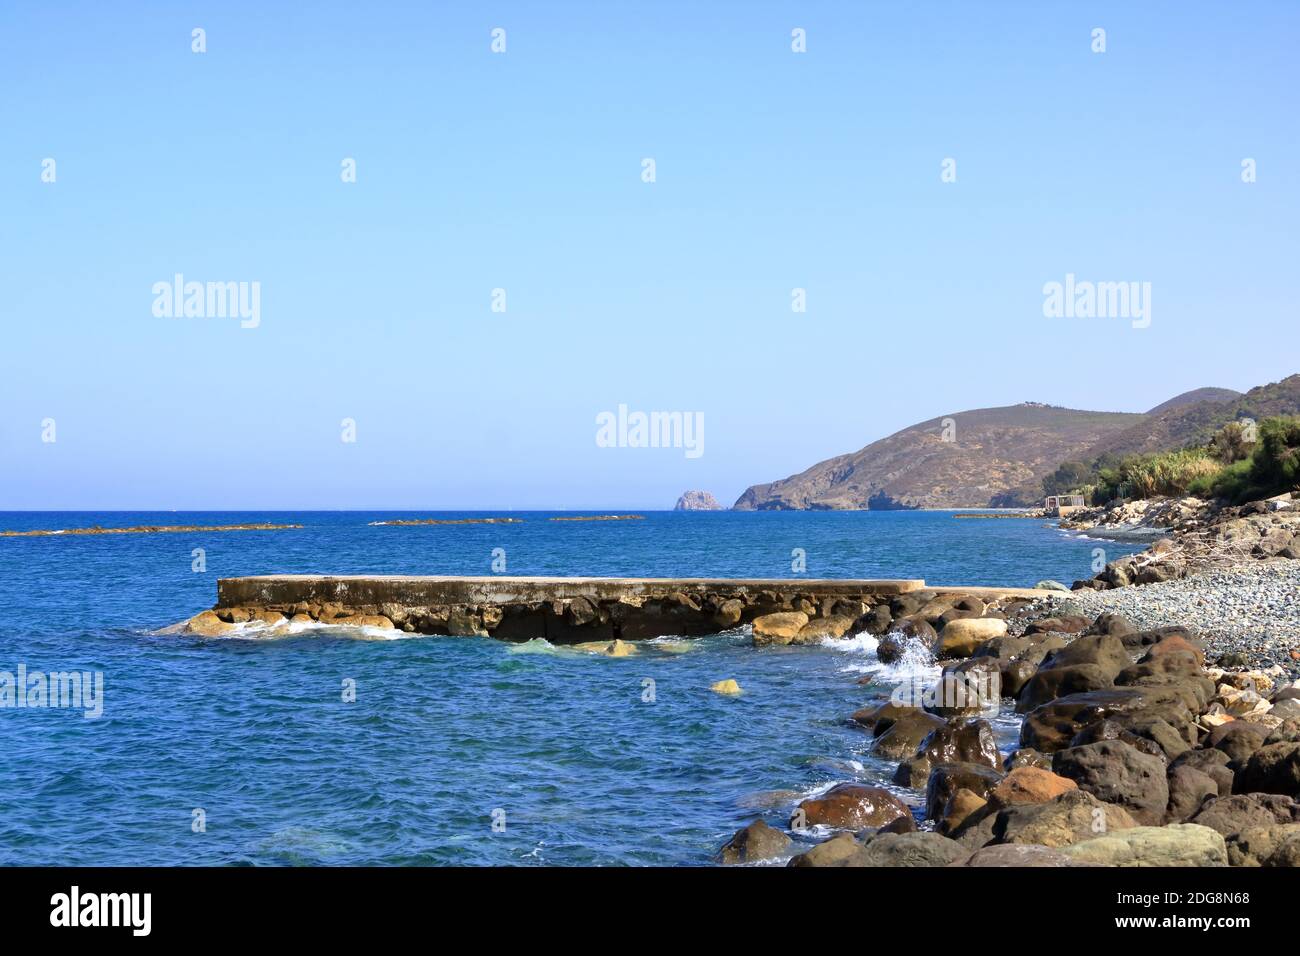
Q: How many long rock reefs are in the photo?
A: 3